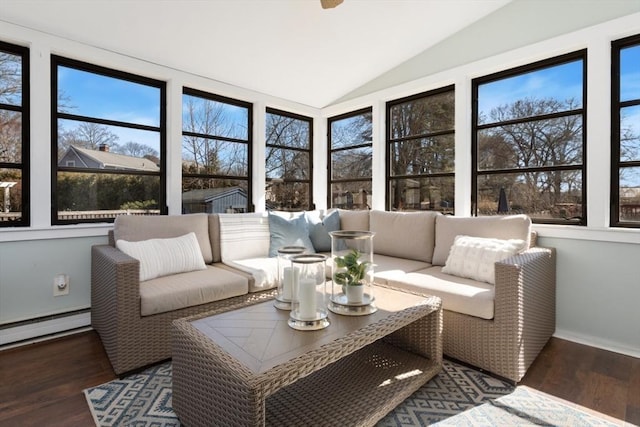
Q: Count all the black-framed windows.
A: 8